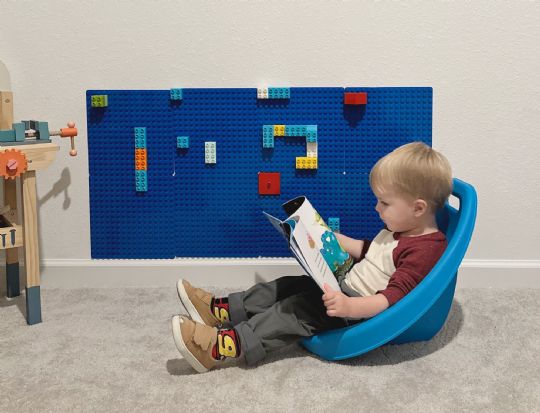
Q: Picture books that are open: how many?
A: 1